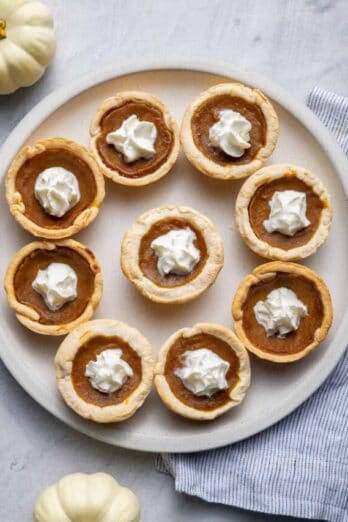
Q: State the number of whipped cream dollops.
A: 9